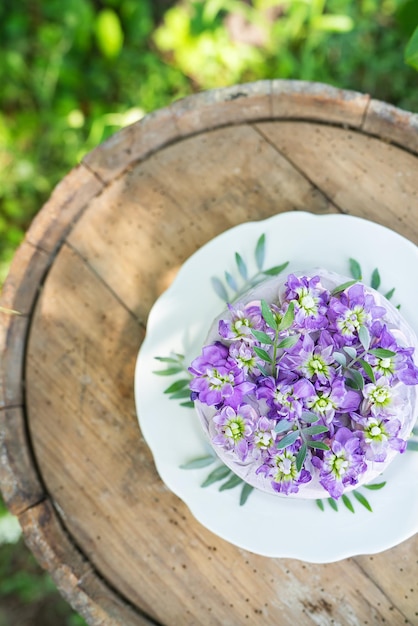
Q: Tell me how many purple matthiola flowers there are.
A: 15